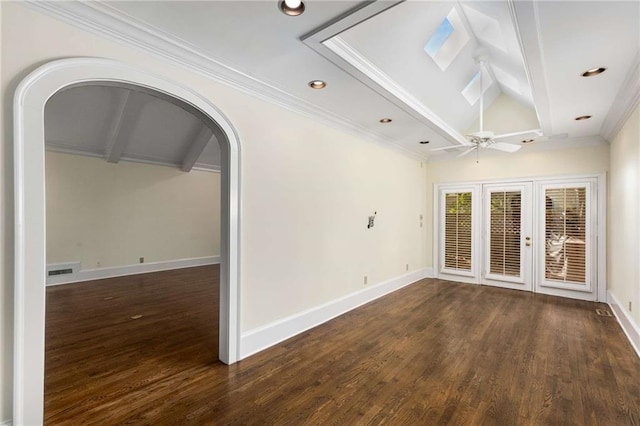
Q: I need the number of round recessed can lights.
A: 7